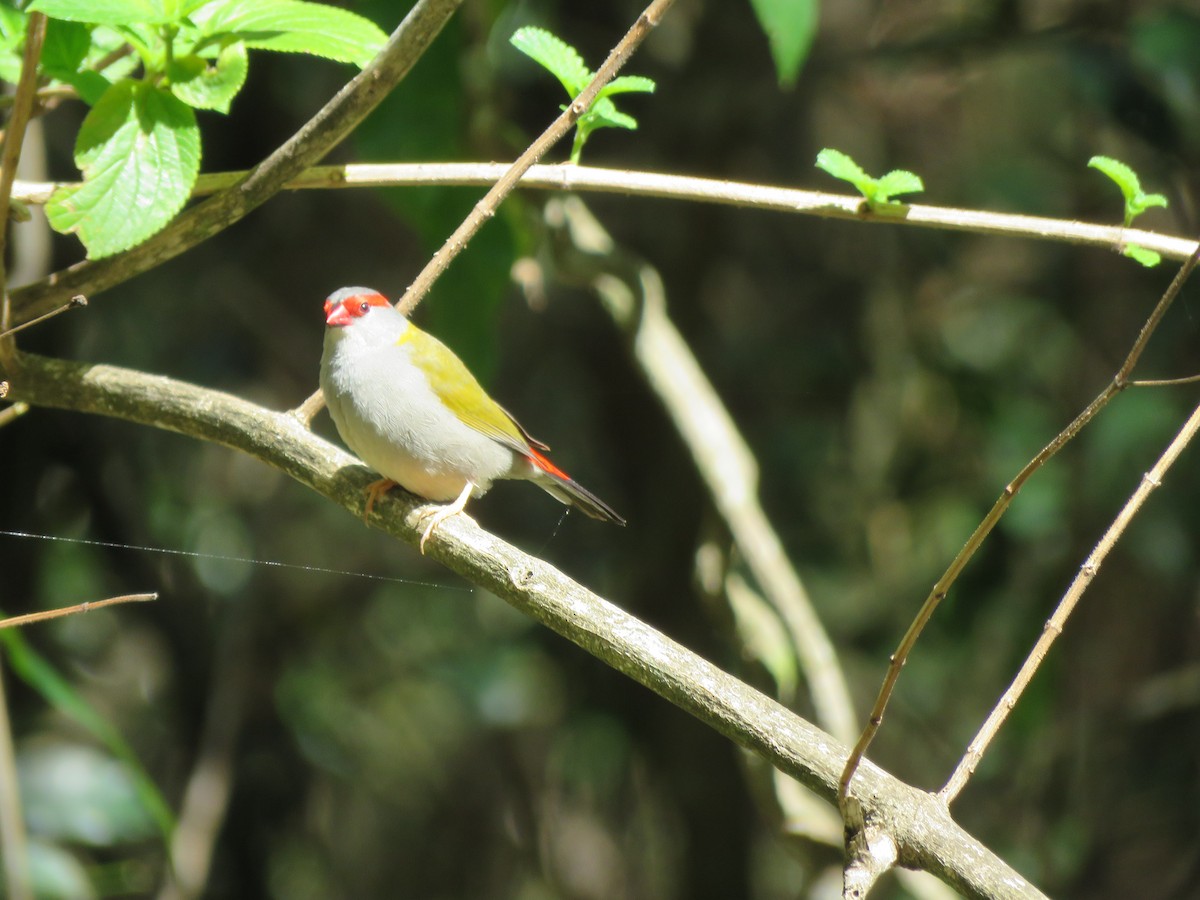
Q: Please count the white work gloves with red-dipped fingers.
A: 0